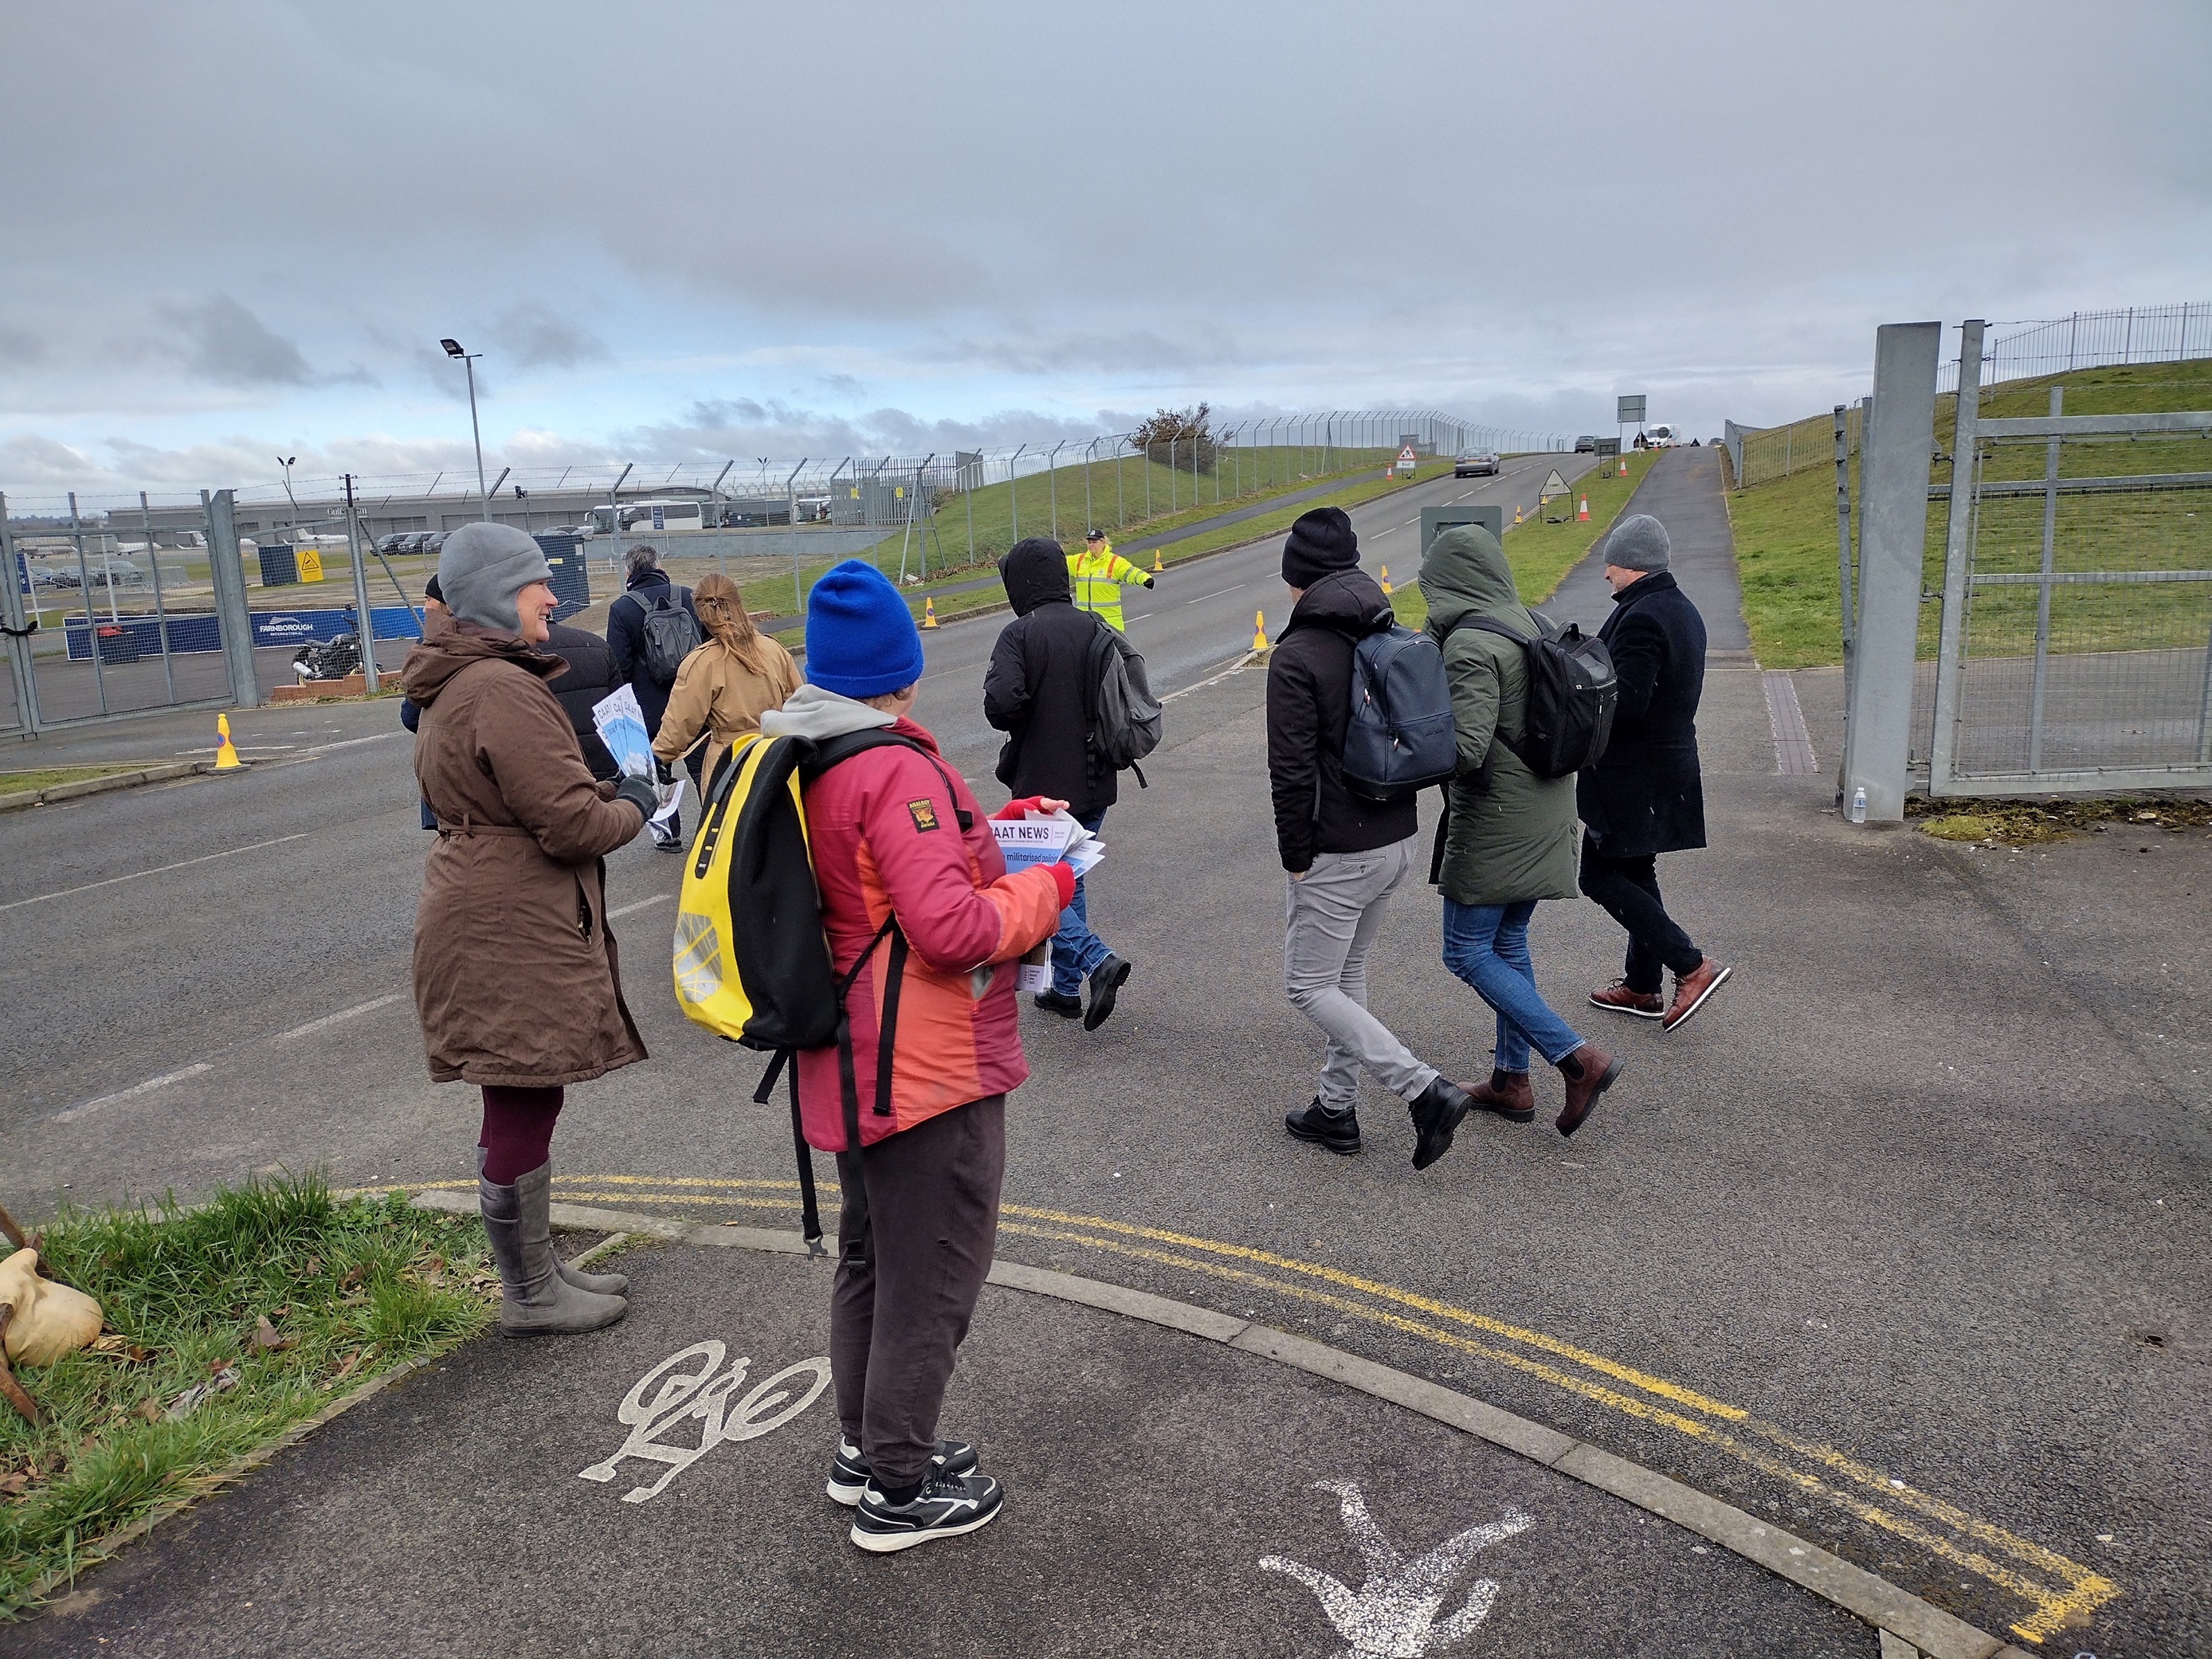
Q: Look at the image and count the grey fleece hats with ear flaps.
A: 1